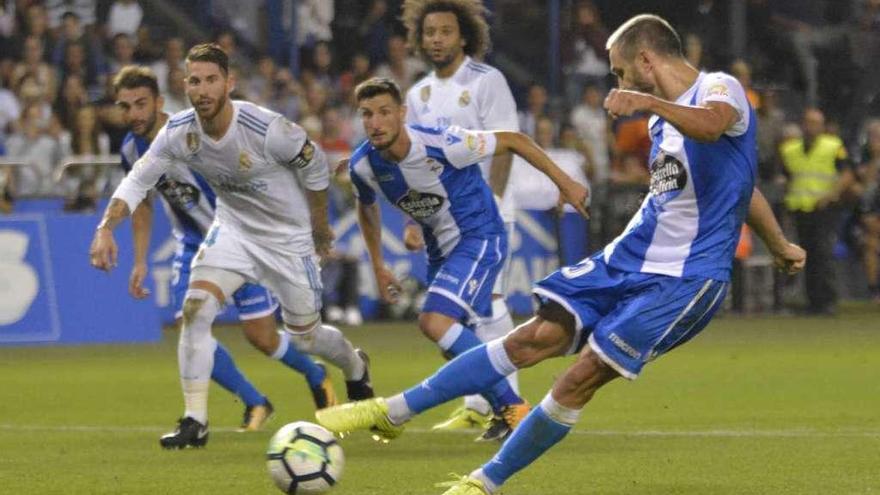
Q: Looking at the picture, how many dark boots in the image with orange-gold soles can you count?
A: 2